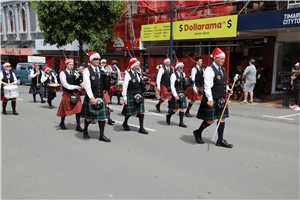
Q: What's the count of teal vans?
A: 1